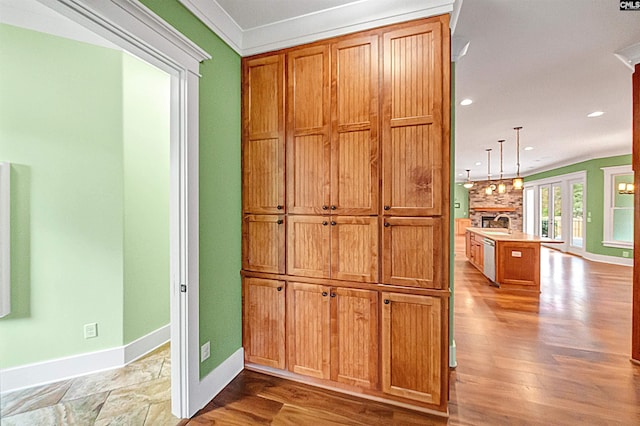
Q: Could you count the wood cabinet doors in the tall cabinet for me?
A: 12